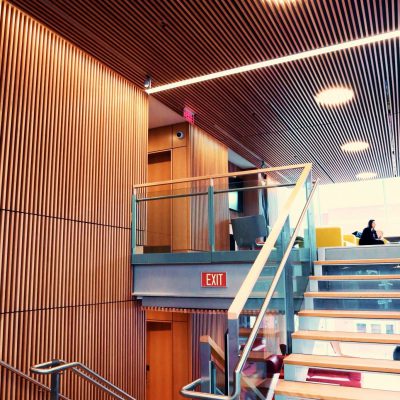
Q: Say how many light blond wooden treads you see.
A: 7